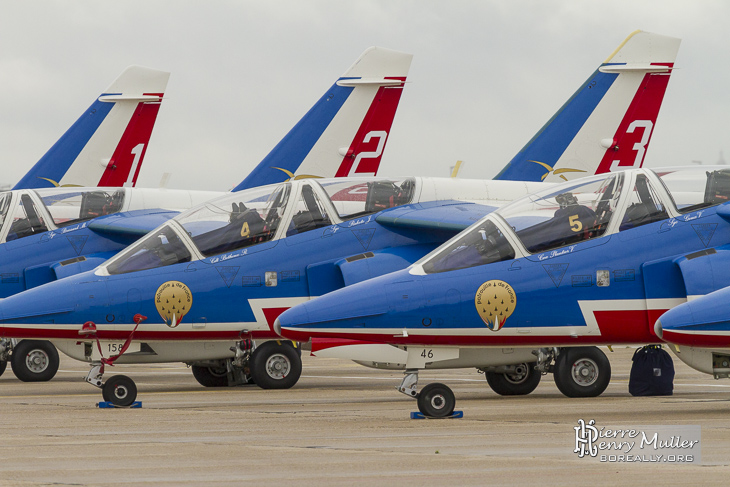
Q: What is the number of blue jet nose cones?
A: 3